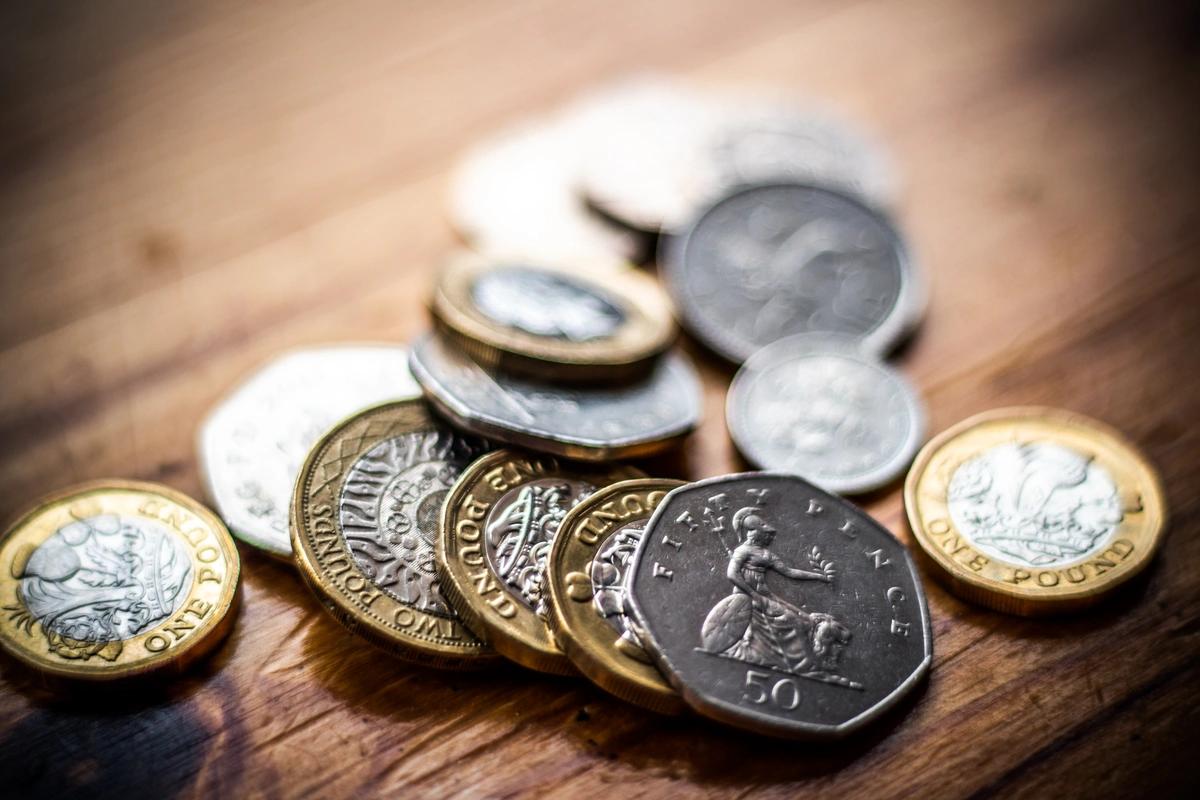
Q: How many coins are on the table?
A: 14